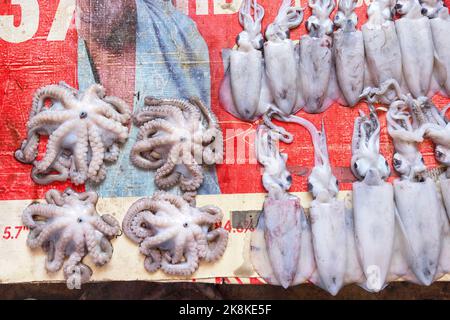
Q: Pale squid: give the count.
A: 12